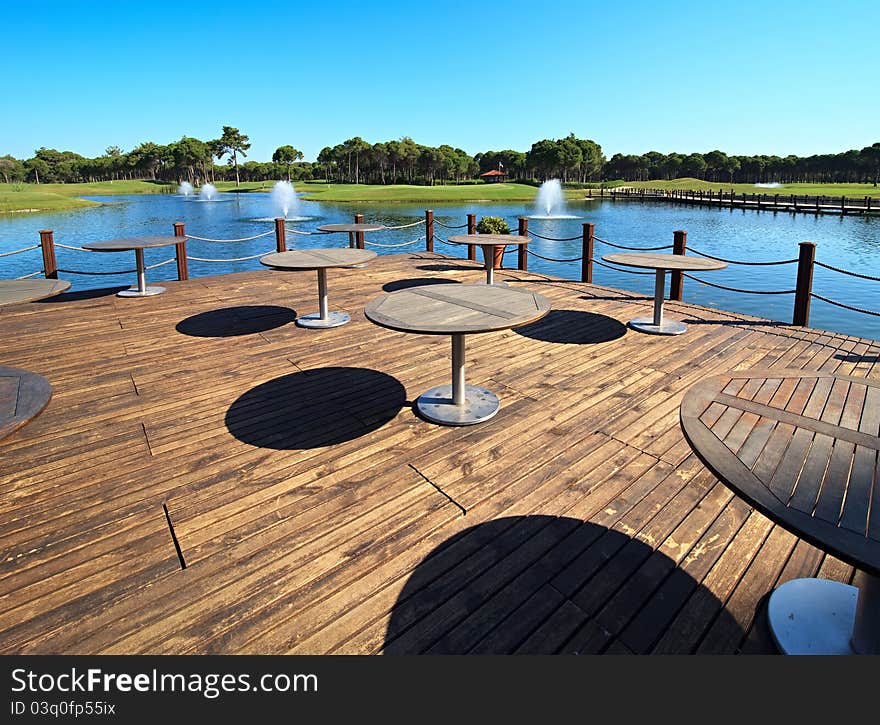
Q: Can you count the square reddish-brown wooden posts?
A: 10